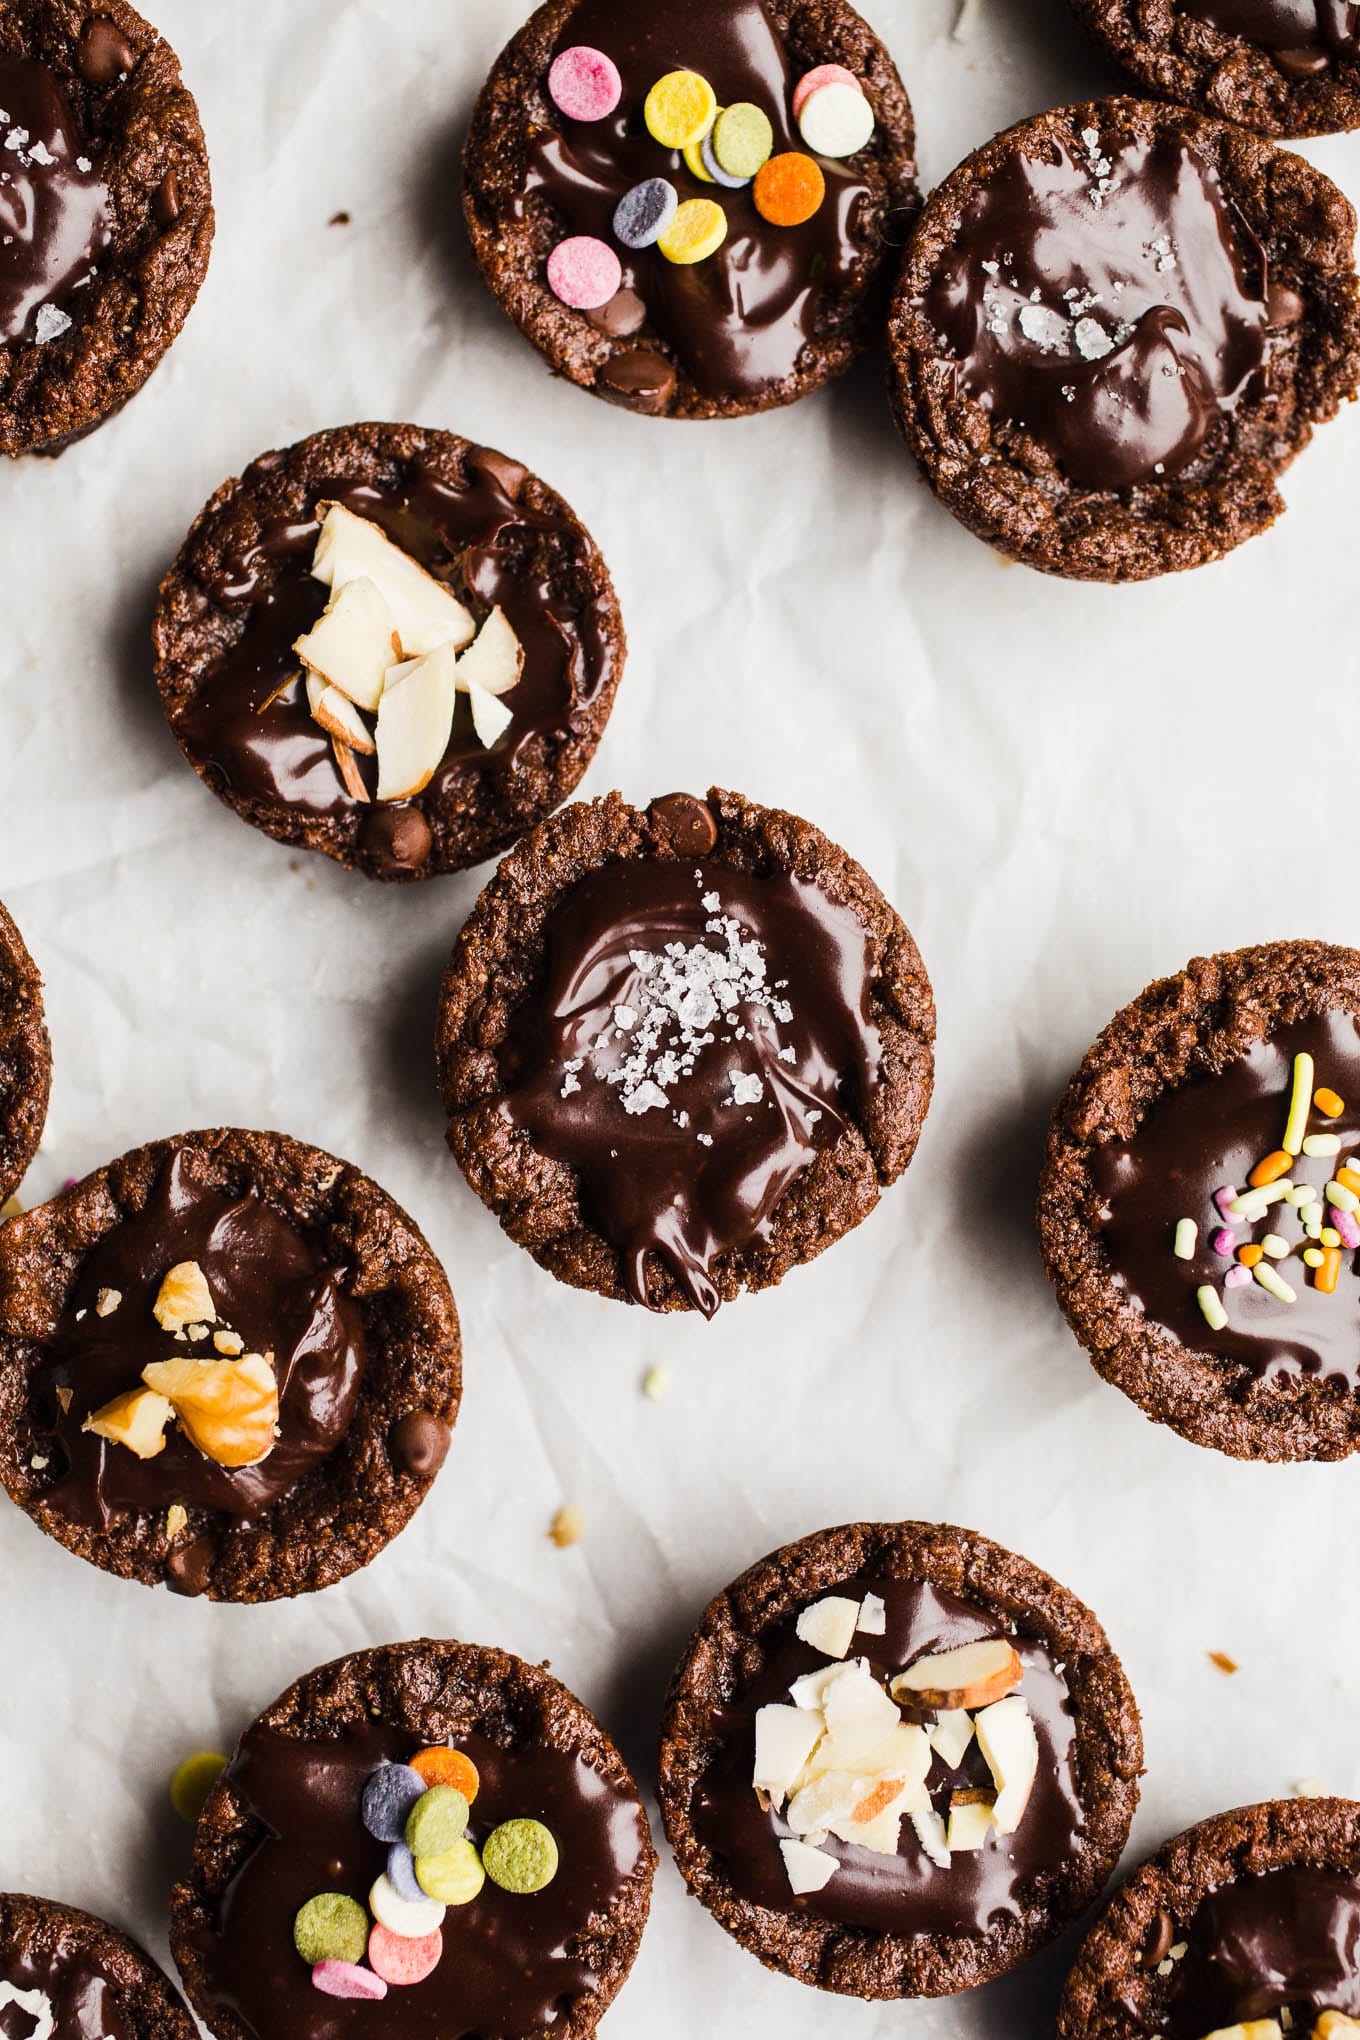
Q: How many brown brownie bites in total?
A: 13